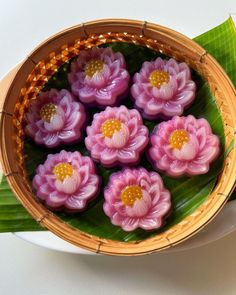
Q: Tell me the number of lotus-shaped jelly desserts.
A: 7